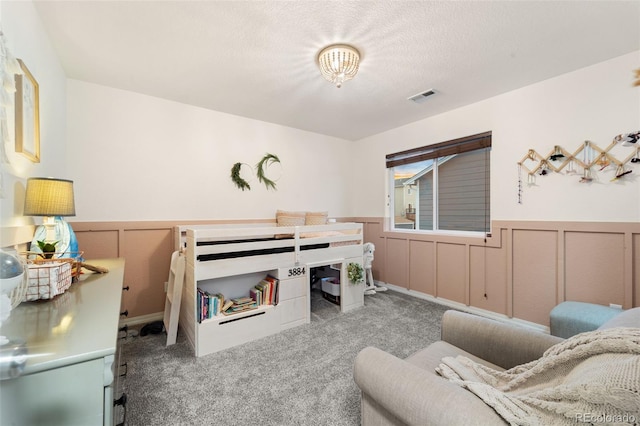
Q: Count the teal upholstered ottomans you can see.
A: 1